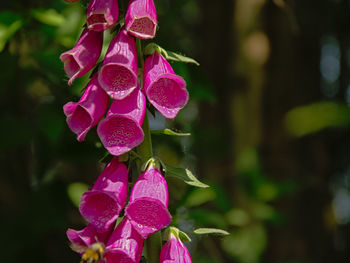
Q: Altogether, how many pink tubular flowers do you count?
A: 12